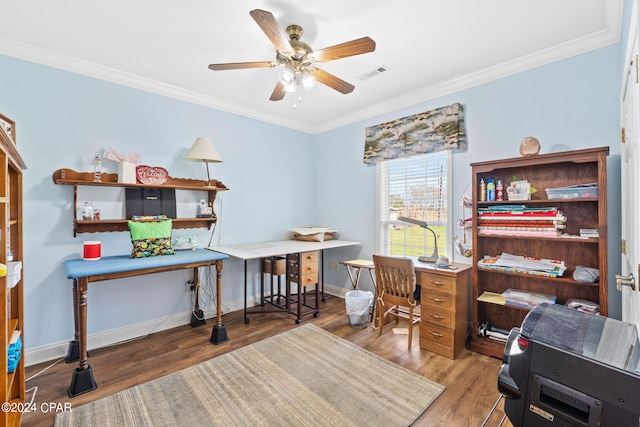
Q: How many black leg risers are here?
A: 4